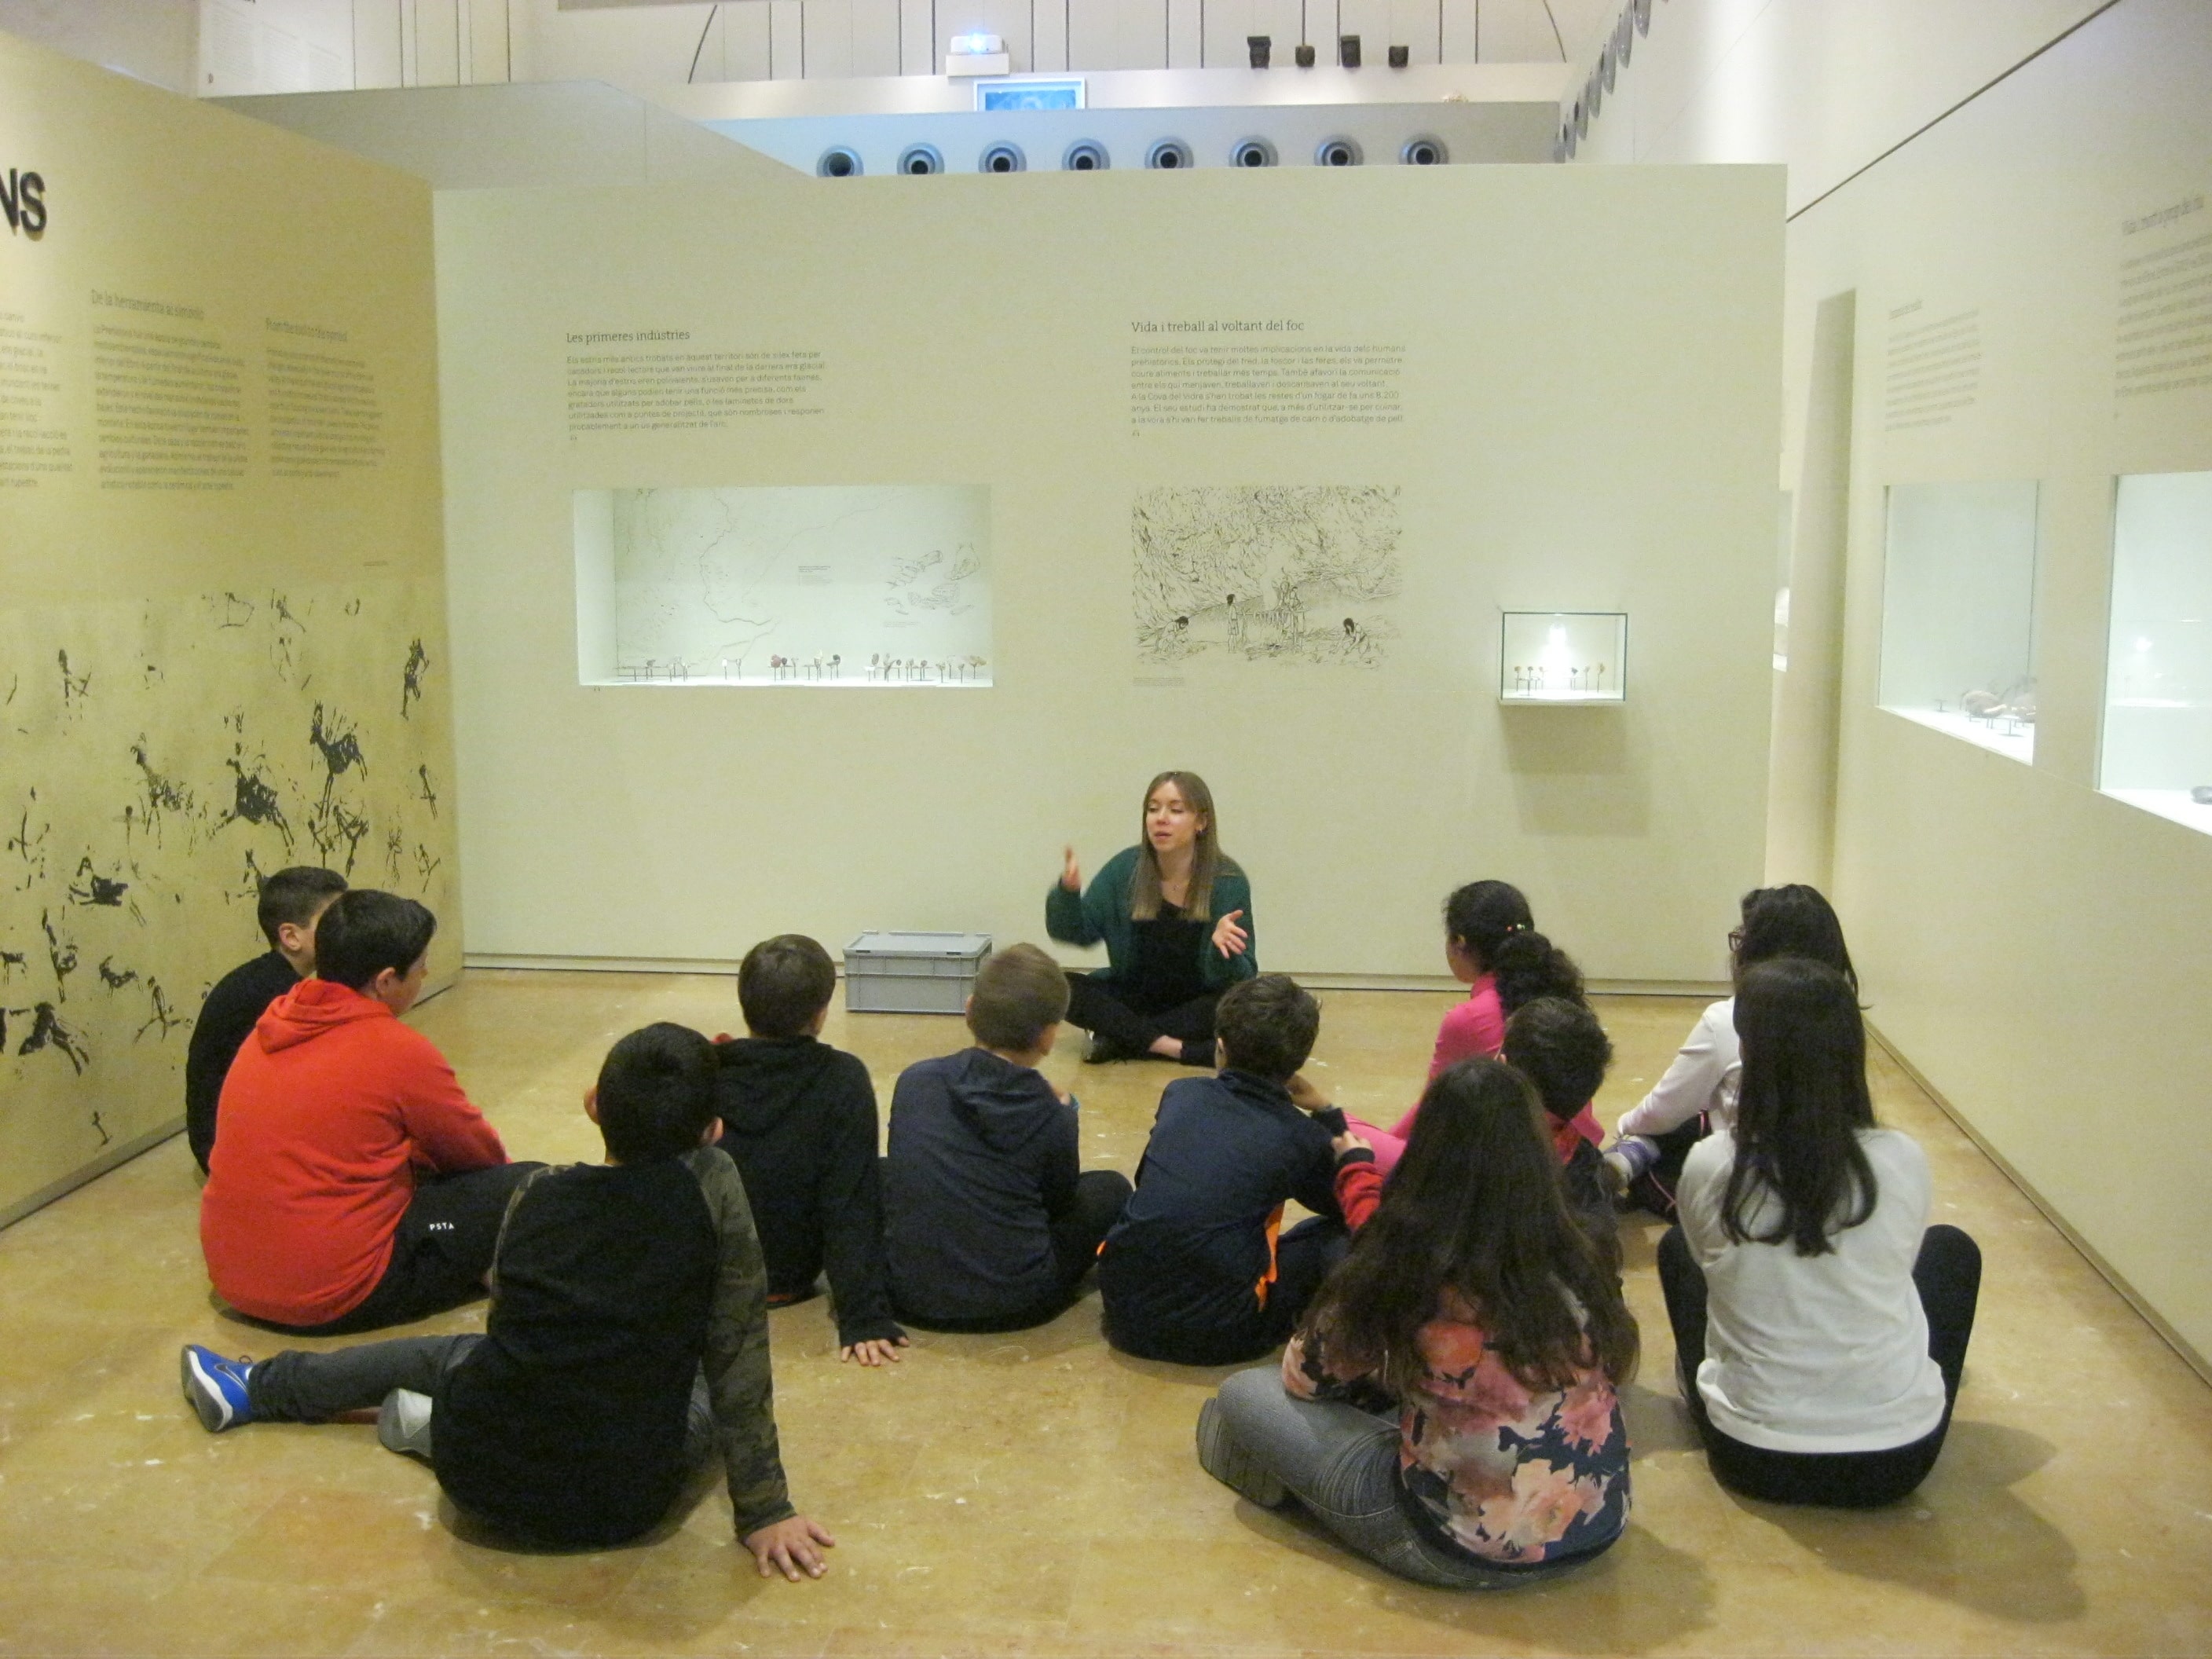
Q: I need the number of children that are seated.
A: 11